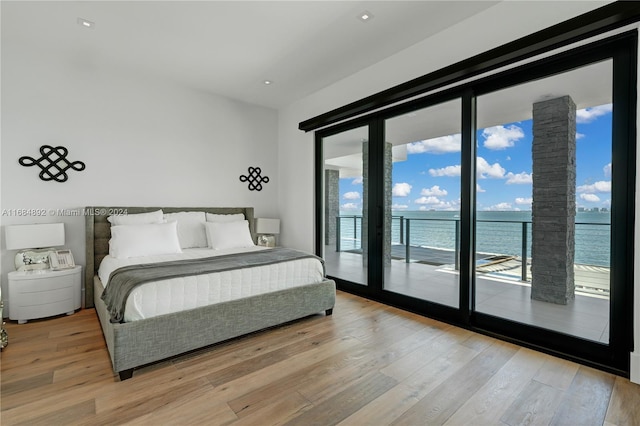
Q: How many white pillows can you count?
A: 5